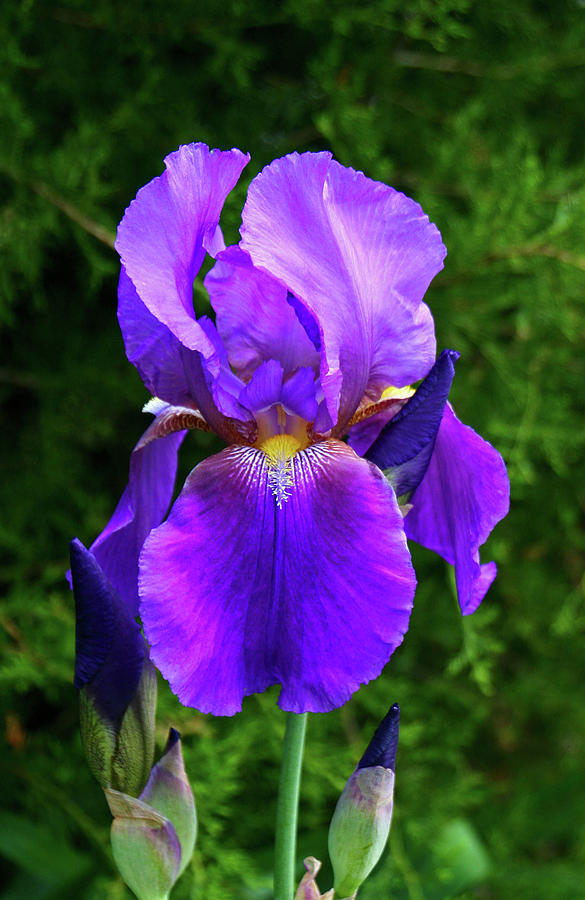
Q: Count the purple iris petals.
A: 6